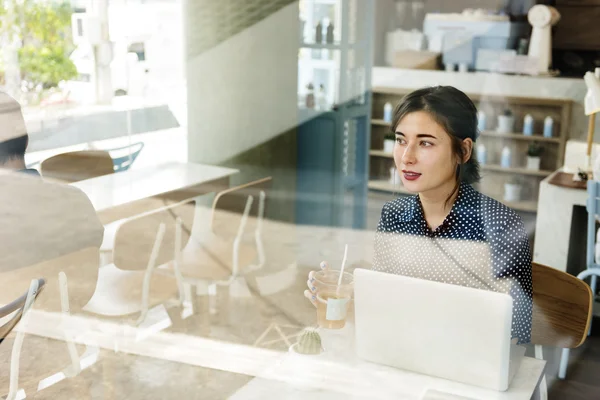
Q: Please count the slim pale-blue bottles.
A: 6